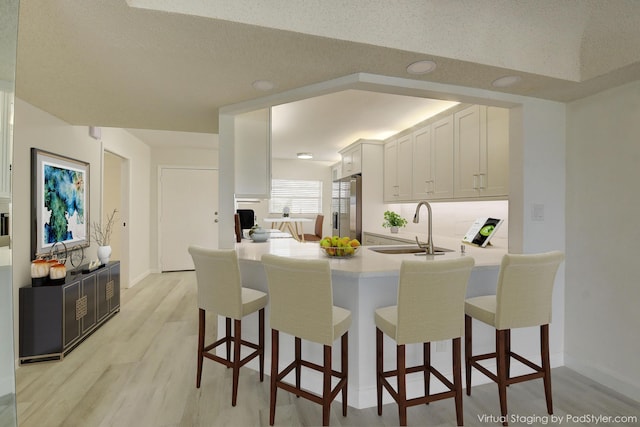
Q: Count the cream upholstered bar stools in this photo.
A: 4